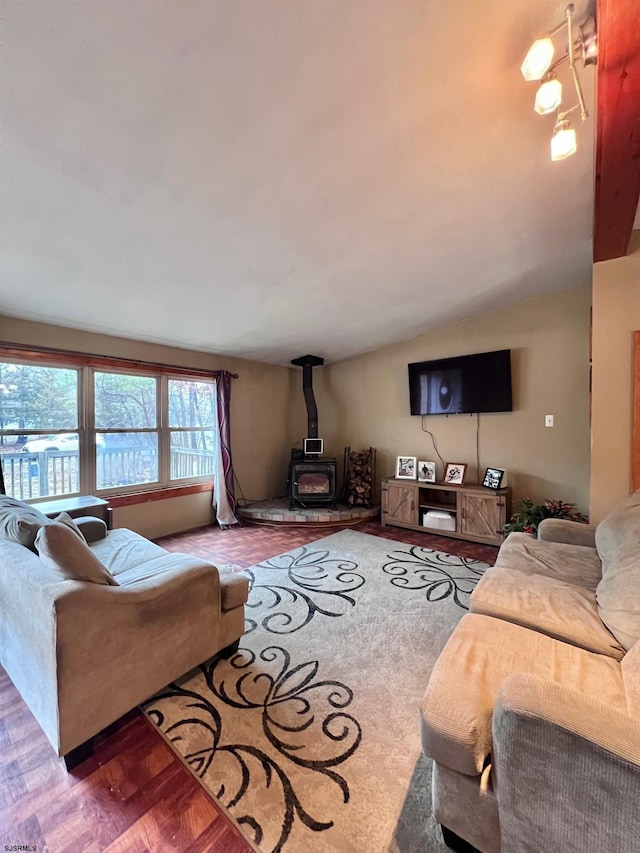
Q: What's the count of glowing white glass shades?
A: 3